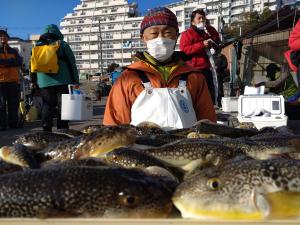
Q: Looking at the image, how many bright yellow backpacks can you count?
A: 1